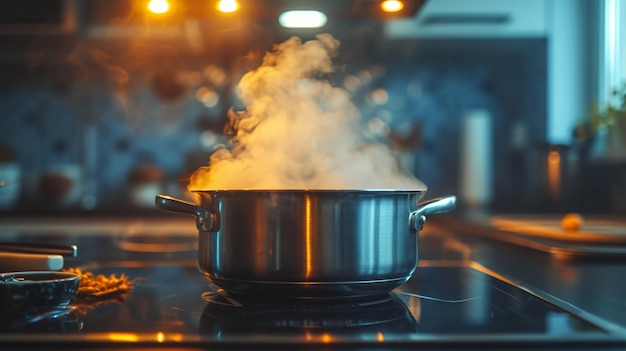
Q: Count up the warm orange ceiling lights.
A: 3